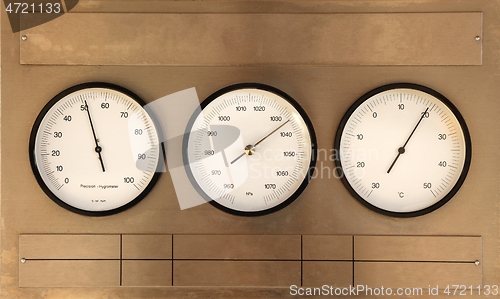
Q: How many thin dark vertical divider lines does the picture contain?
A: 4